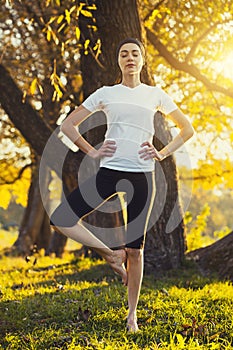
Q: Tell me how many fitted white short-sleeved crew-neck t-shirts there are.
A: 1